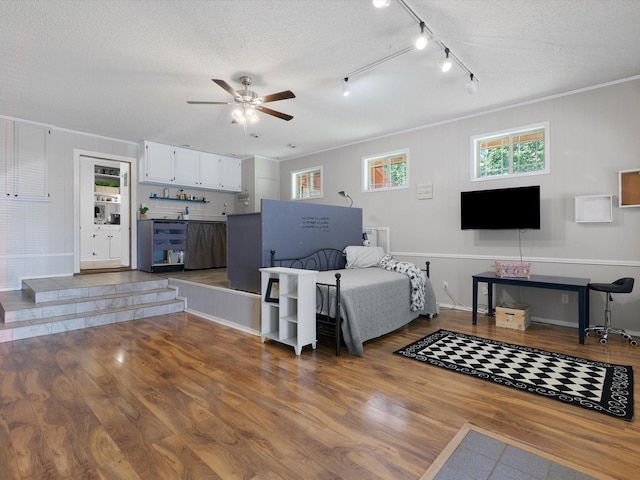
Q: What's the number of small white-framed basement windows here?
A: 3